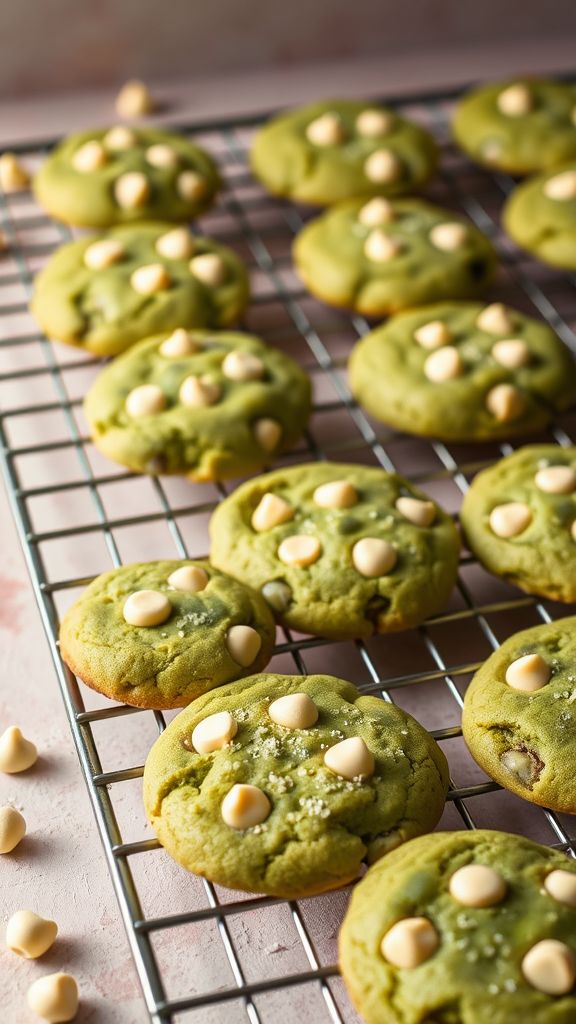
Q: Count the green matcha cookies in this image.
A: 14